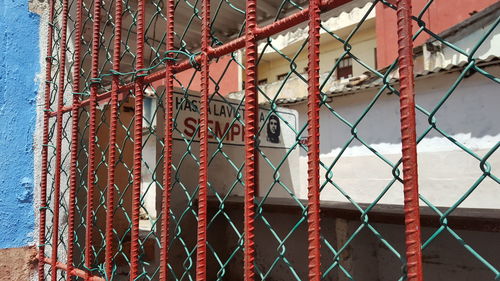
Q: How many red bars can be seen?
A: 11